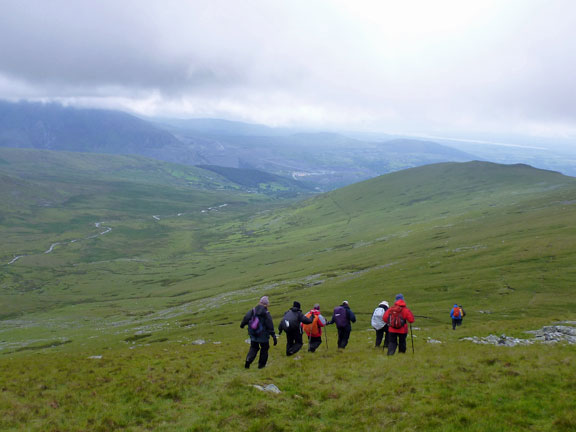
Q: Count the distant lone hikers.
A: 1